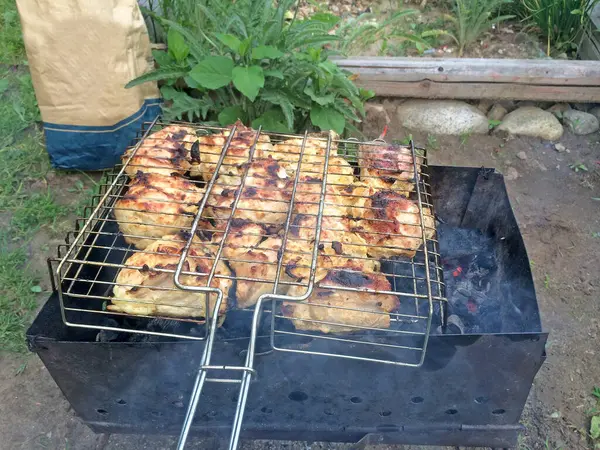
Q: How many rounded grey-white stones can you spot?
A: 3